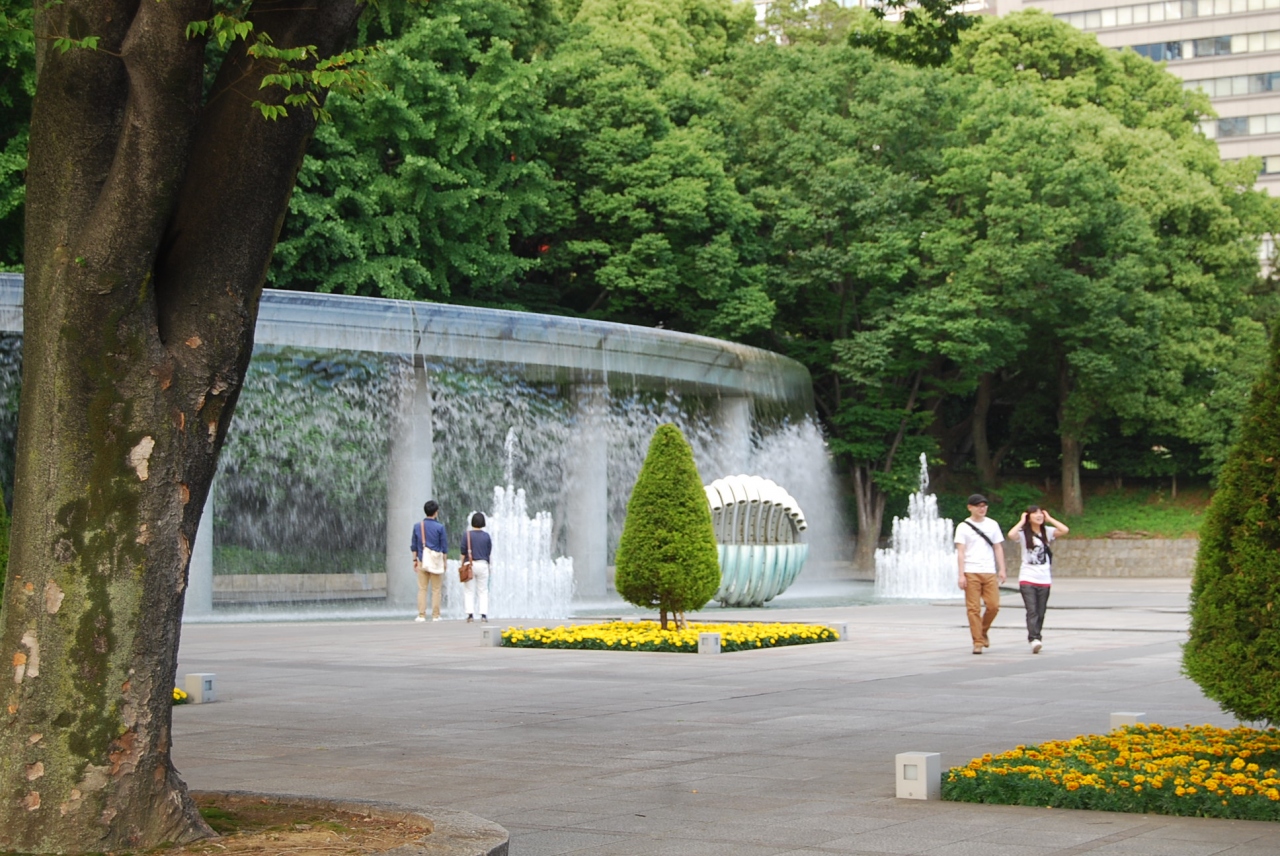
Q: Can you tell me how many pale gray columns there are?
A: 4